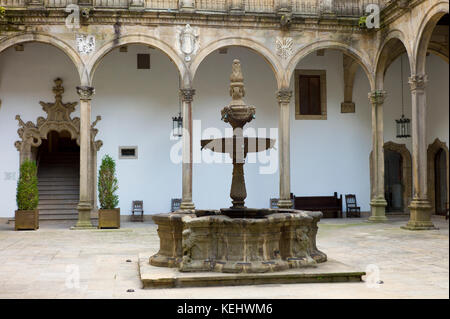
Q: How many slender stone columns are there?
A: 5